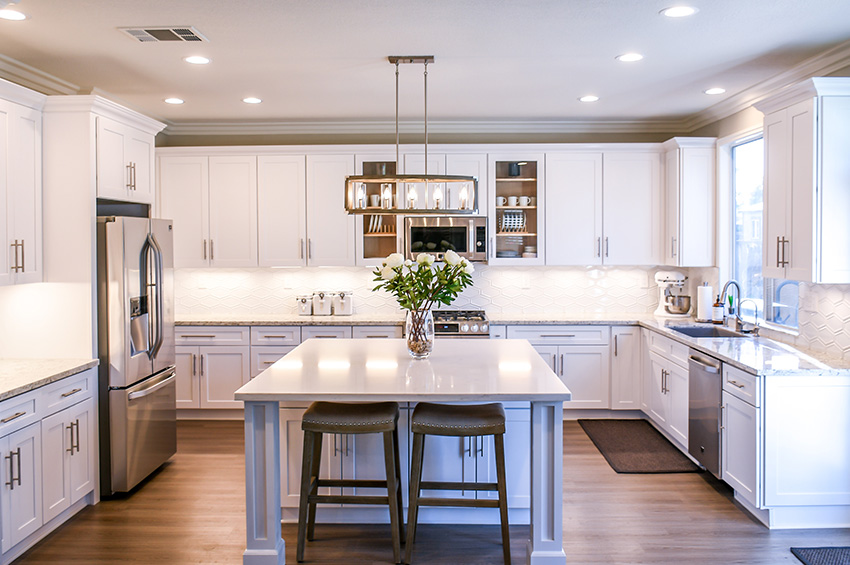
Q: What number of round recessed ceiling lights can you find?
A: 8